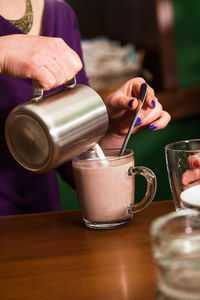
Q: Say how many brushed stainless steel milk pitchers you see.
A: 1